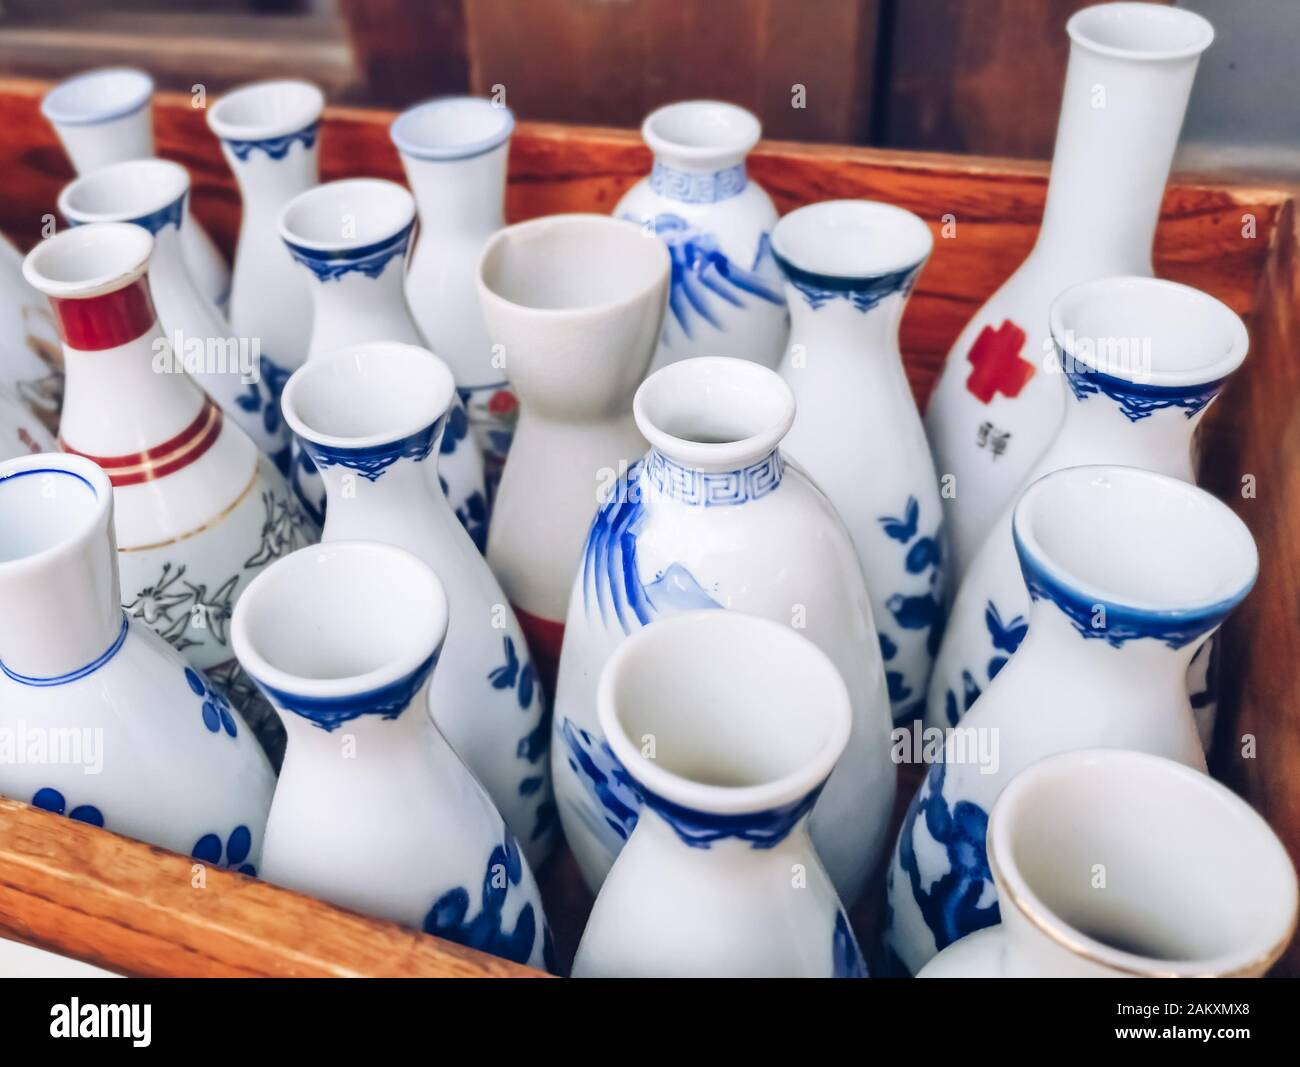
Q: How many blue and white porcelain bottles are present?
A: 14